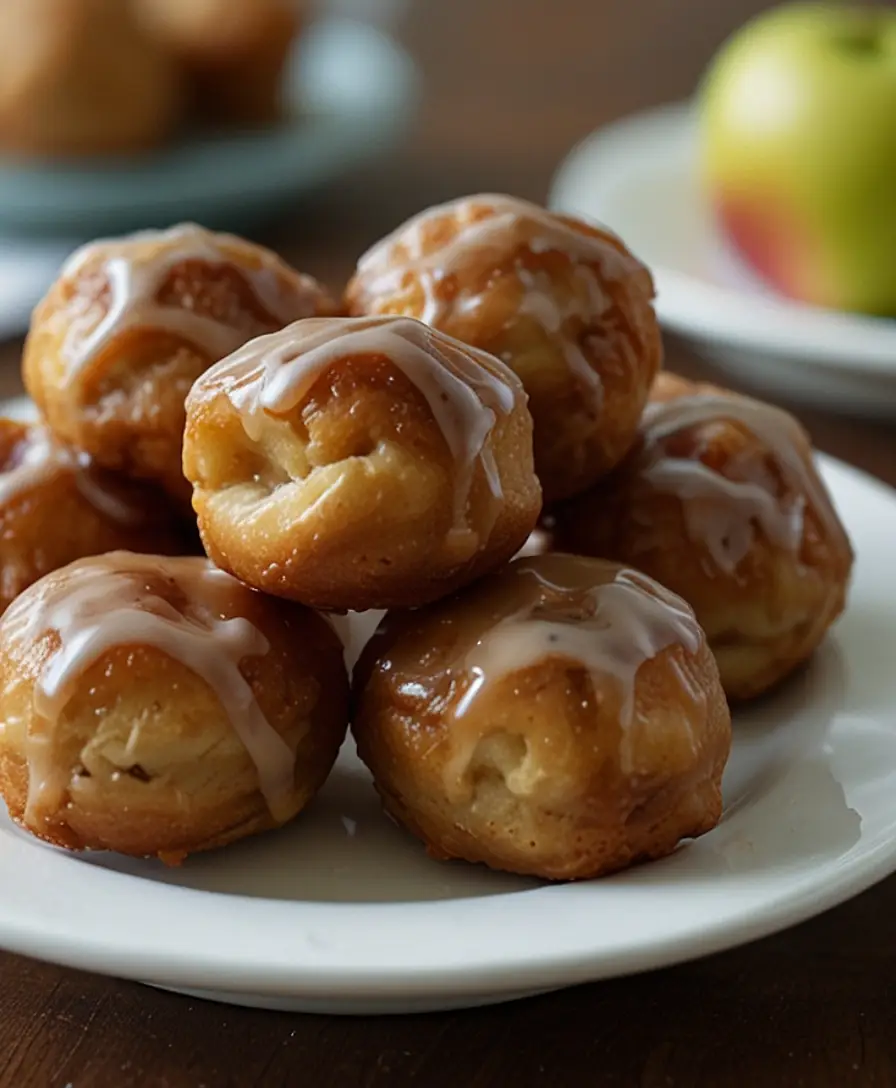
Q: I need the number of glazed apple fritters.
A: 7